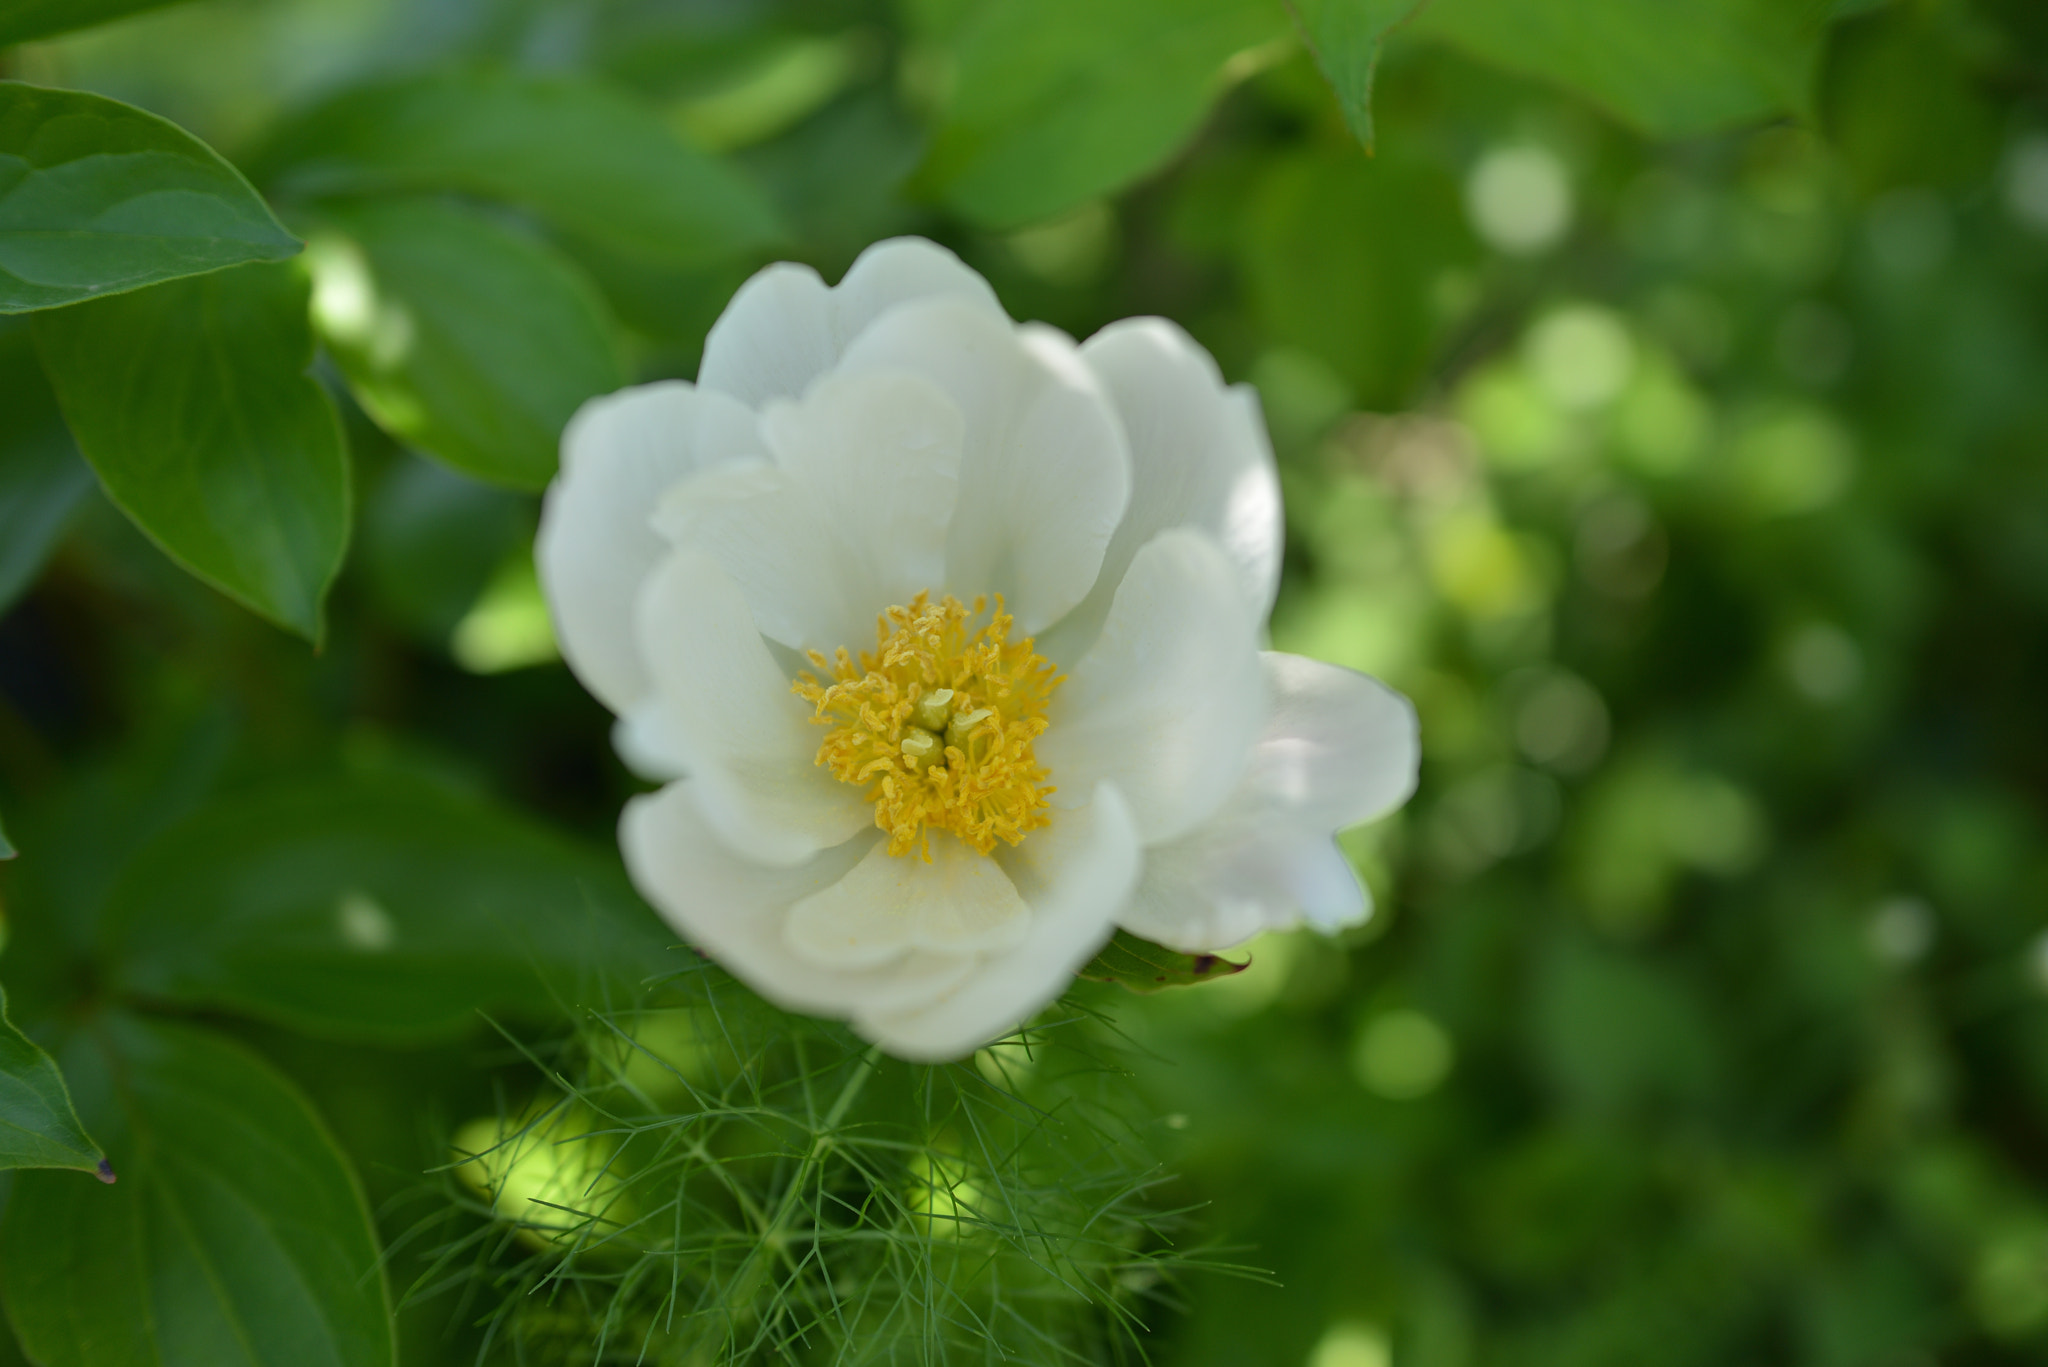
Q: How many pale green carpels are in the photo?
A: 3